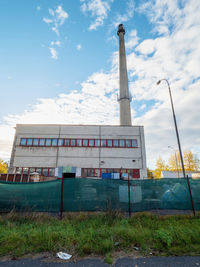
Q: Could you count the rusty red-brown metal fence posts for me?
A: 3